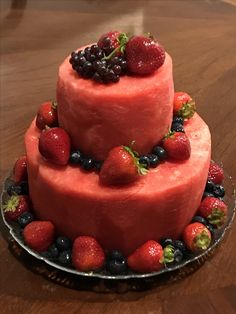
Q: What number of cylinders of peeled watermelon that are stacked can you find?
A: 2